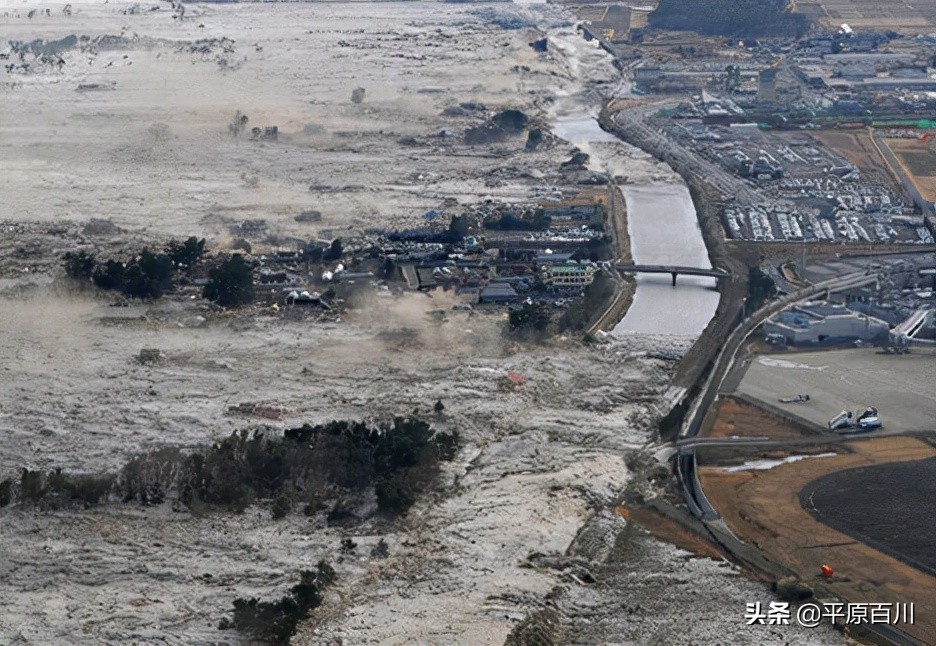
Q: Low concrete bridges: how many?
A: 1